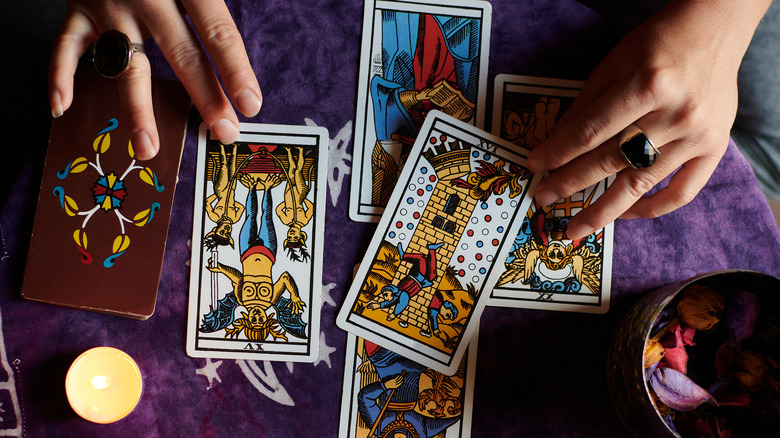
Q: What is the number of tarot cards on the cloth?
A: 6